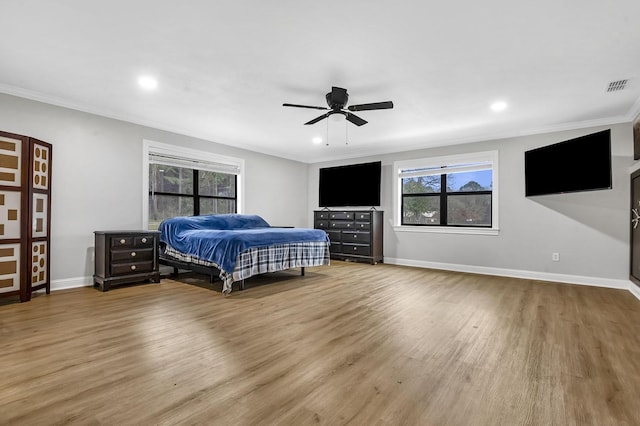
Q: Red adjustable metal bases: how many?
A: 0